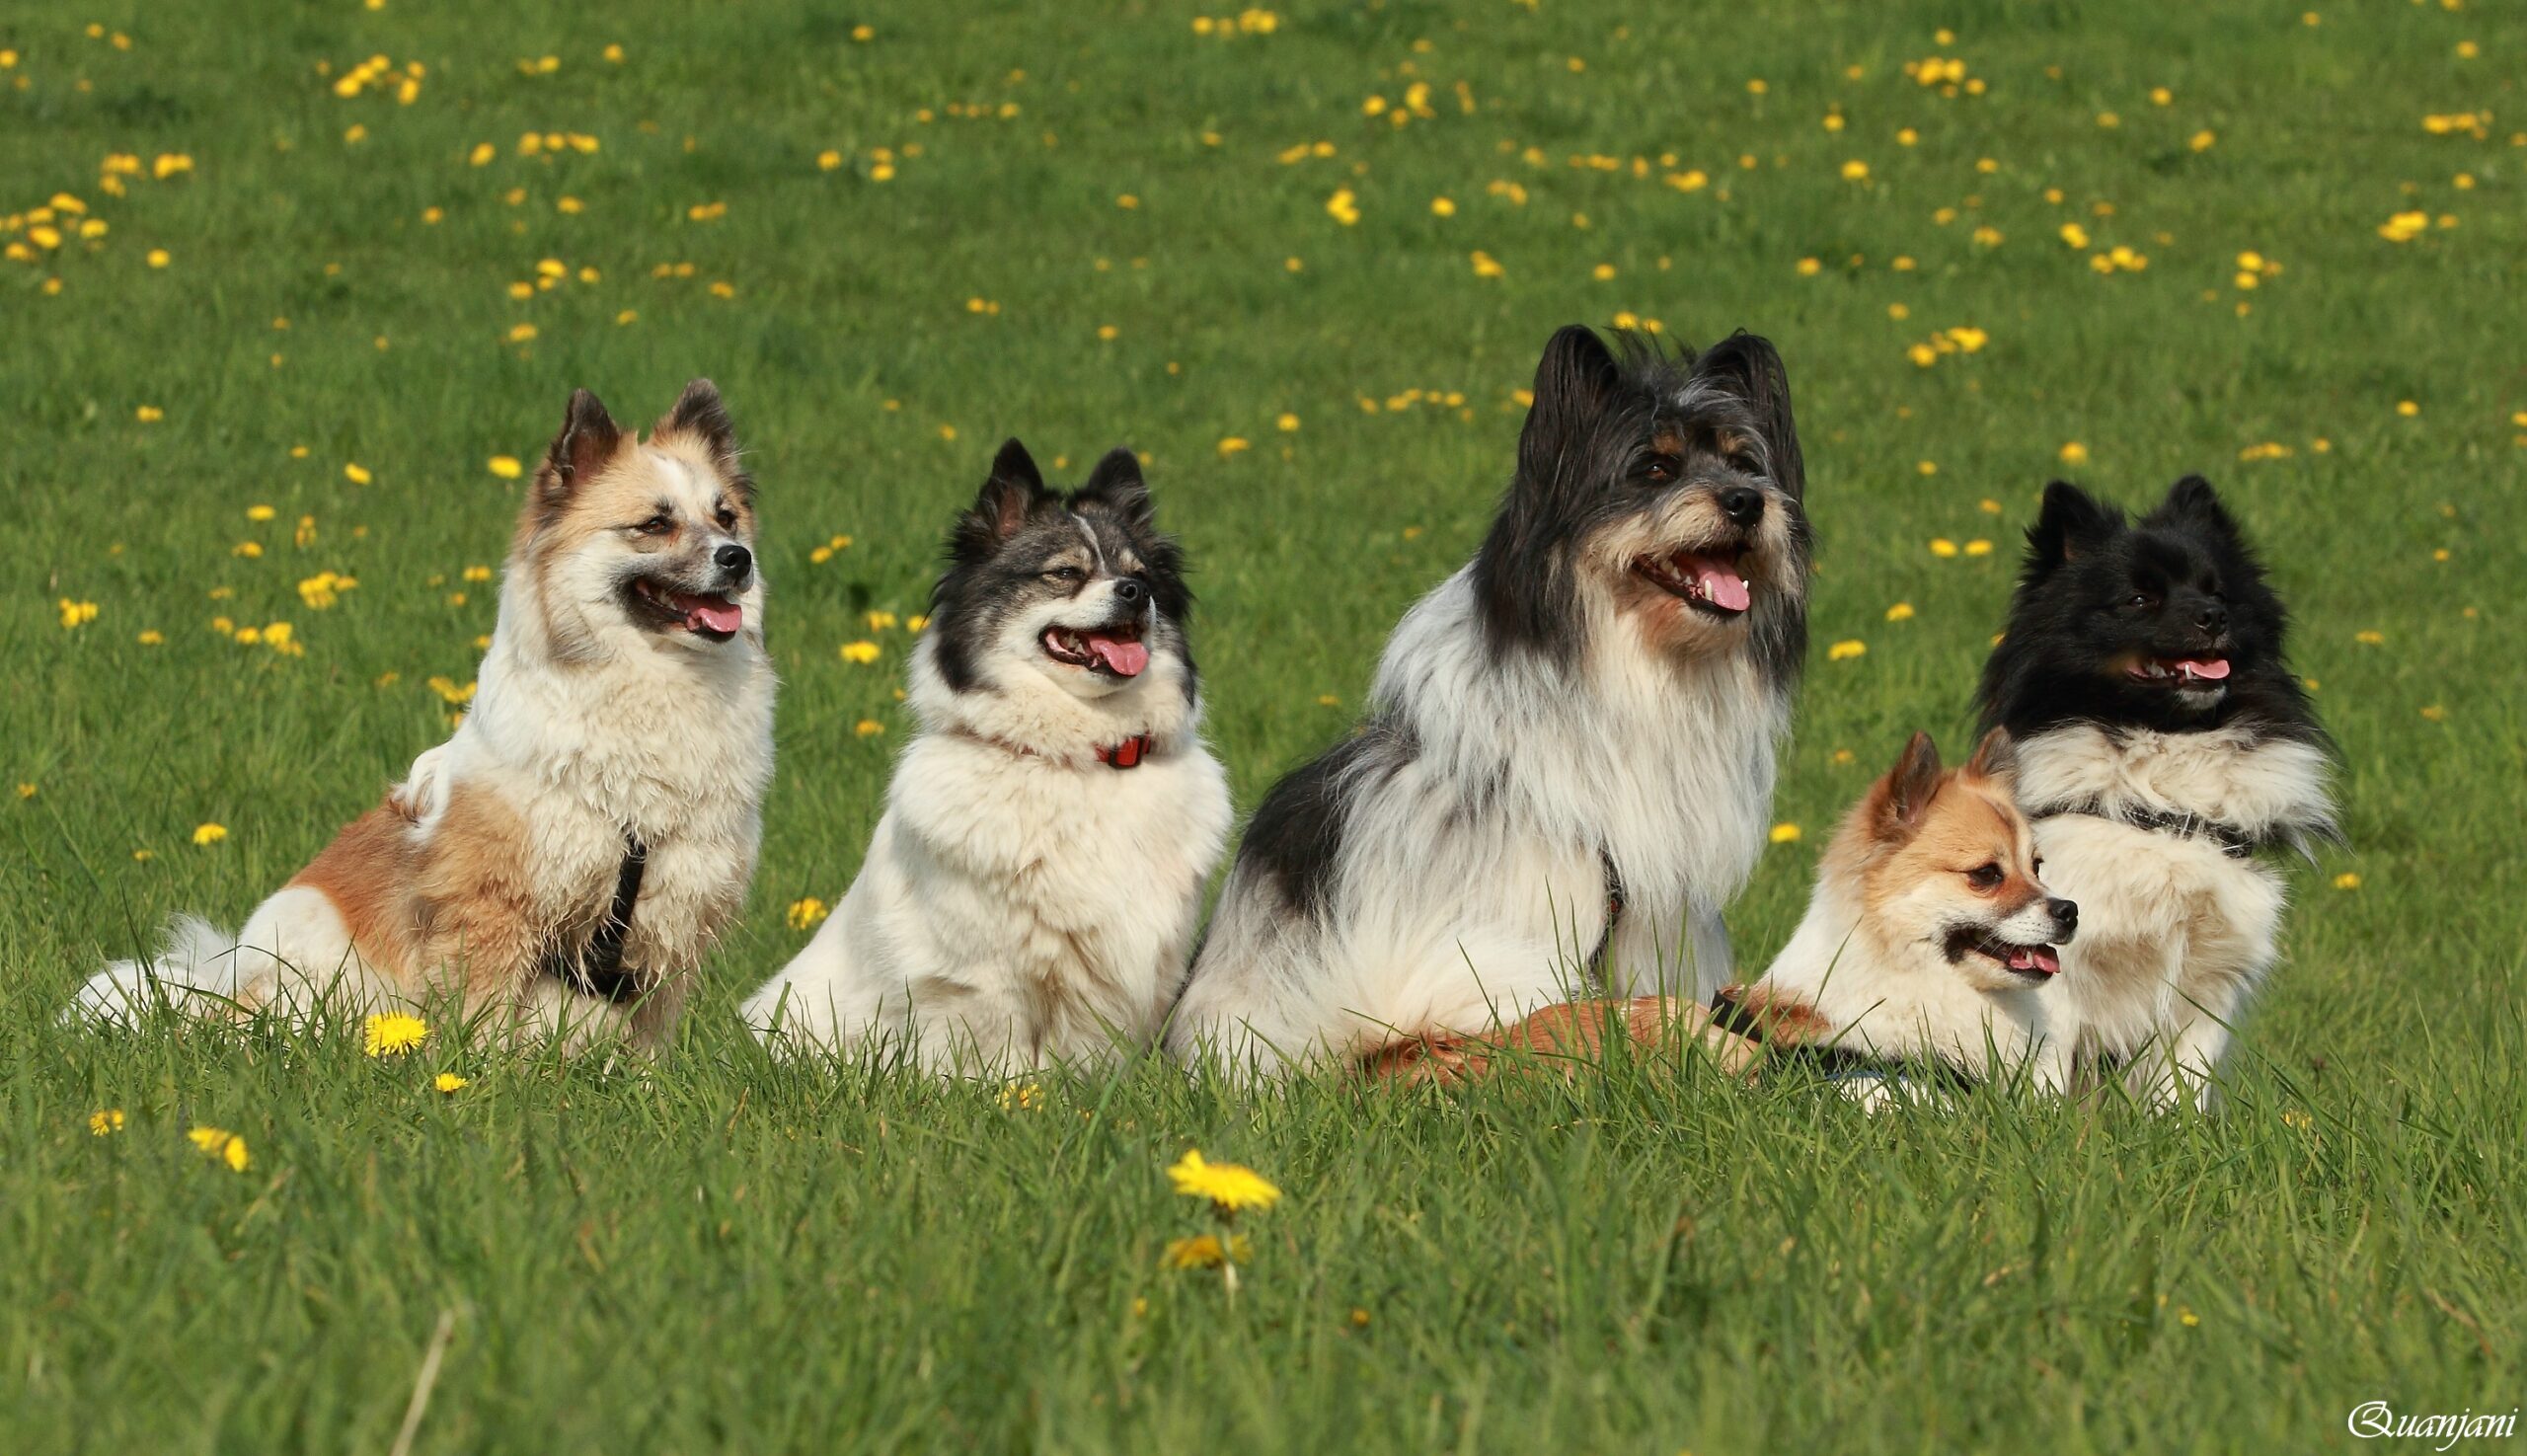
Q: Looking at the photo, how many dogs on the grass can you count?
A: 5